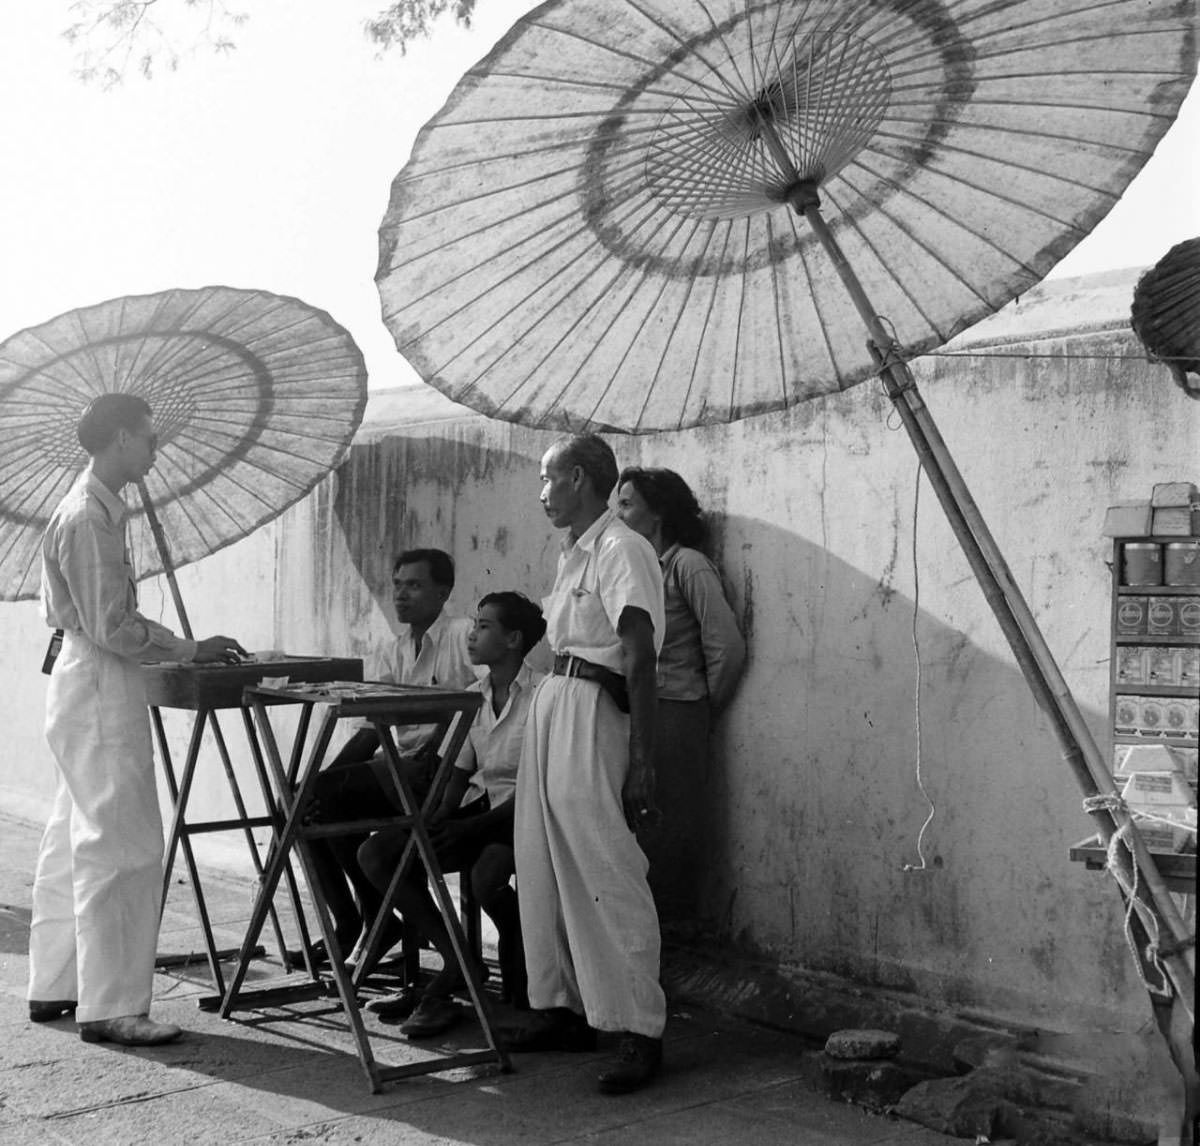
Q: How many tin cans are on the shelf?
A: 2